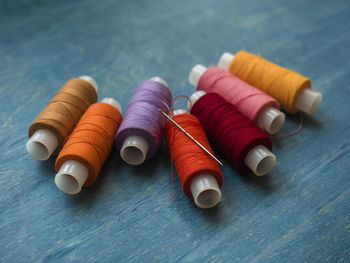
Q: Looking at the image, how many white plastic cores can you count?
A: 7